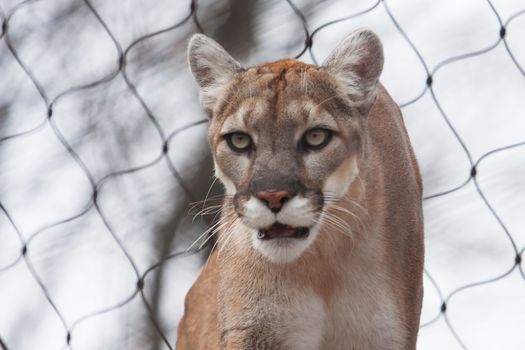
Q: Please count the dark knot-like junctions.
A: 15